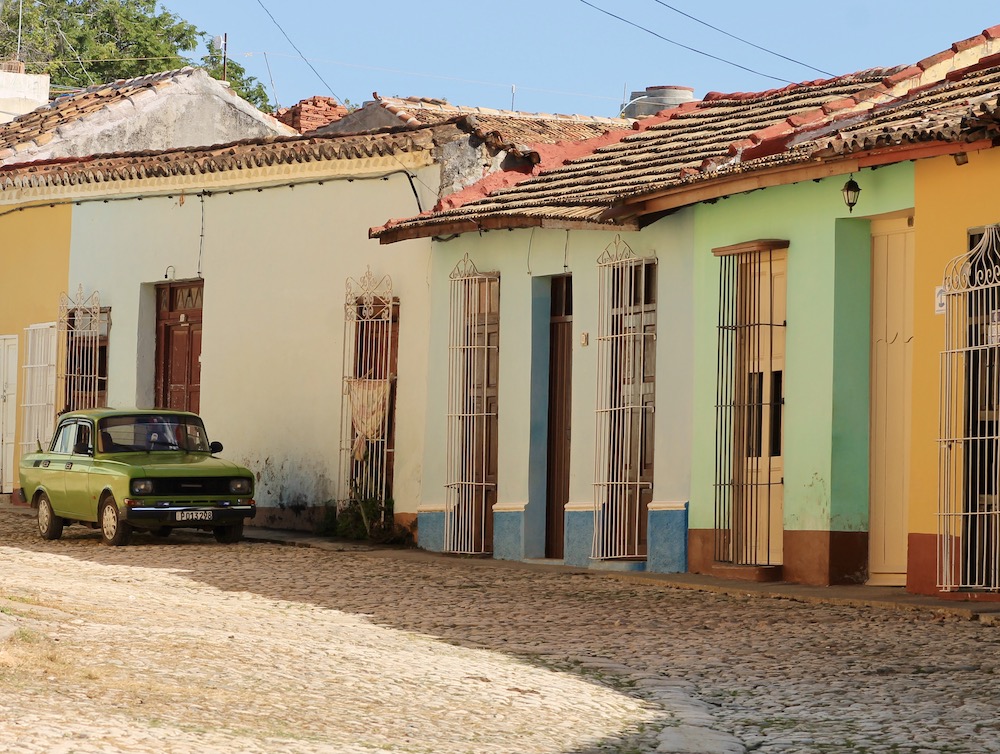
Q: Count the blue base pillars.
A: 4